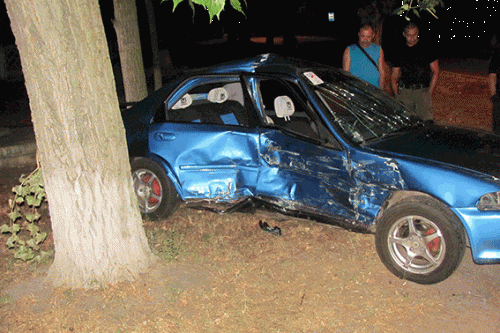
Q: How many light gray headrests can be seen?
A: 3